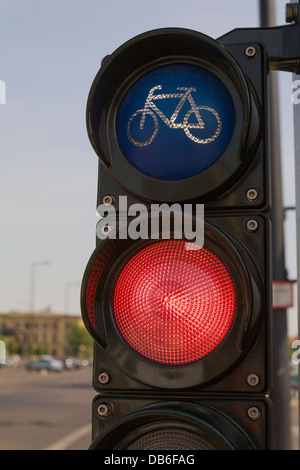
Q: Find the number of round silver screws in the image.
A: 9